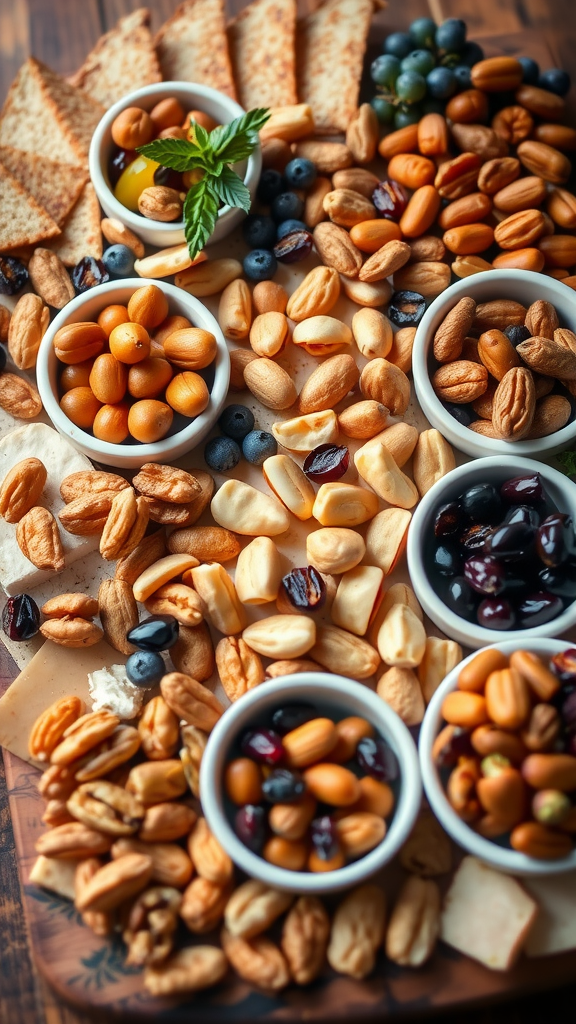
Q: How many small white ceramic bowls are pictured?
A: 6